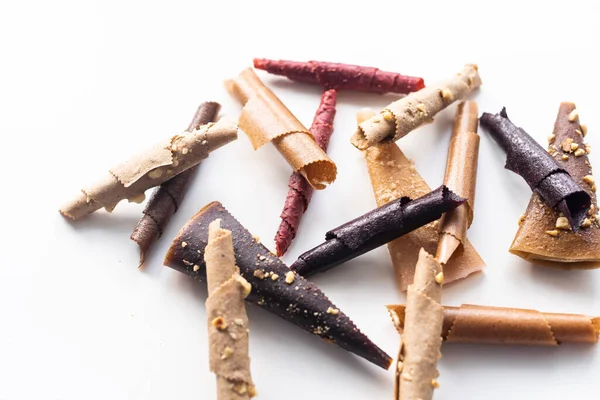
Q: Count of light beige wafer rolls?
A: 4